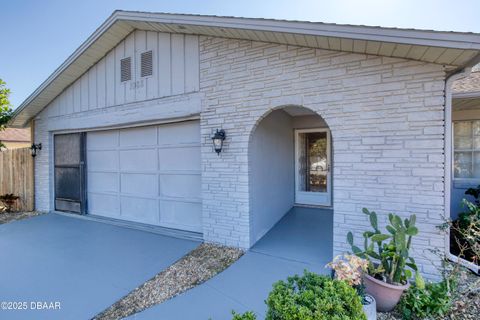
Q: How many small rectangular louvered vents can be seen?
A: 2